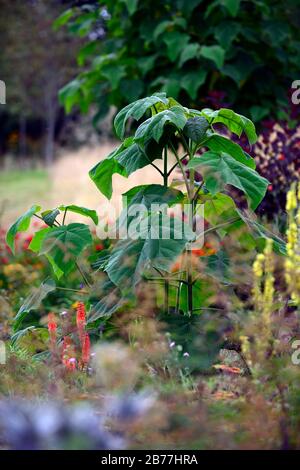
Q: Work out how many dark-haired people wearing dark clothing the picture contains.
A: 0